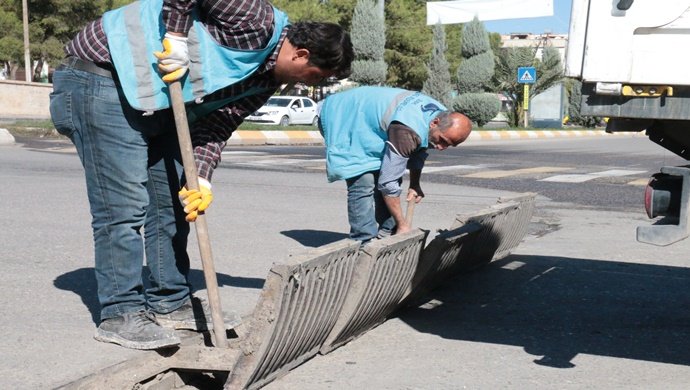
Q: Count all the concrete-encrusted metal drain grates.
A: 5